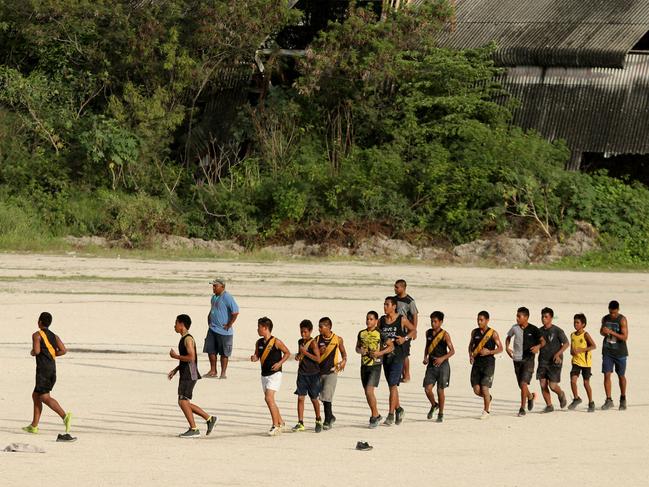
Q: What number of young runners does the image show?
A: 13